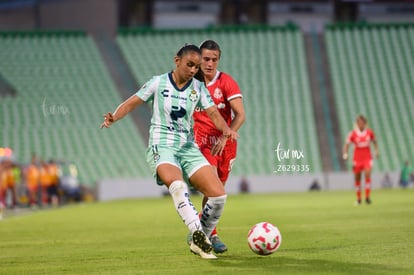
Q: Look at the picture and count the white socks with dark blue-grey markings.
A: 2